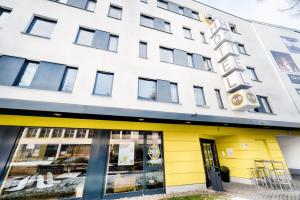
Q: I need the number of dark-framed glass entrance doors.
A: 1